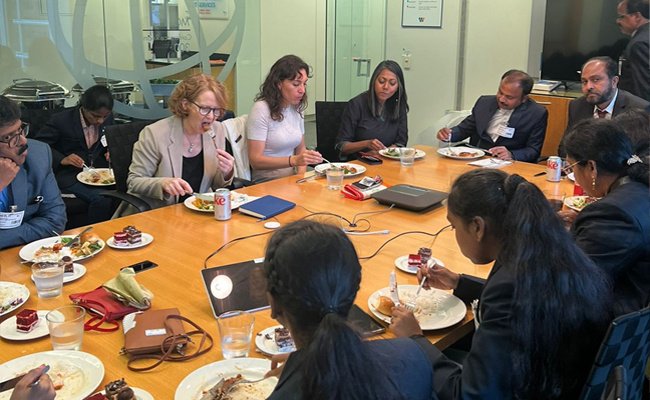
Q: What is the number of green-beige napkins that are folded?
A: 1